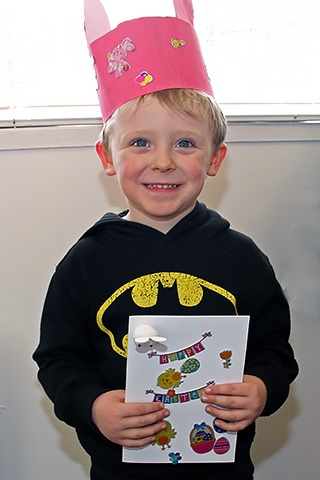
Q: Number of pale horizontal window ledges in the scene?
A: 1